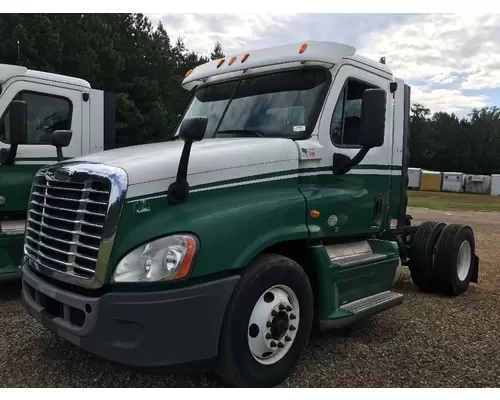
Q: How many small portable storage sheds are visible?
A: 5